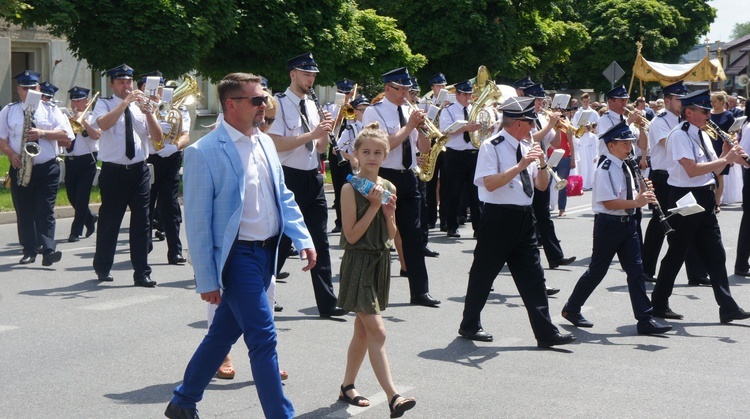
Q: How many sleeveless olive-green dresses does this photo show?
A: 1